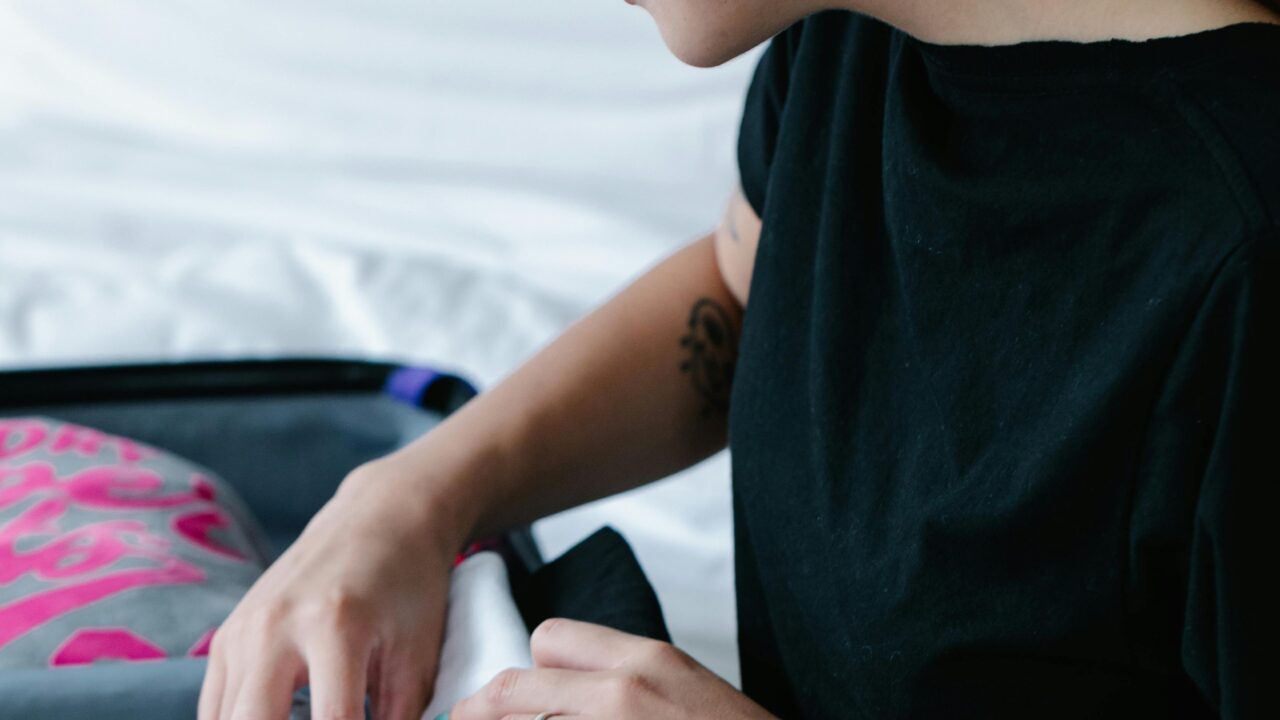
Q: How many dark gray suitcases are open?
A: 1